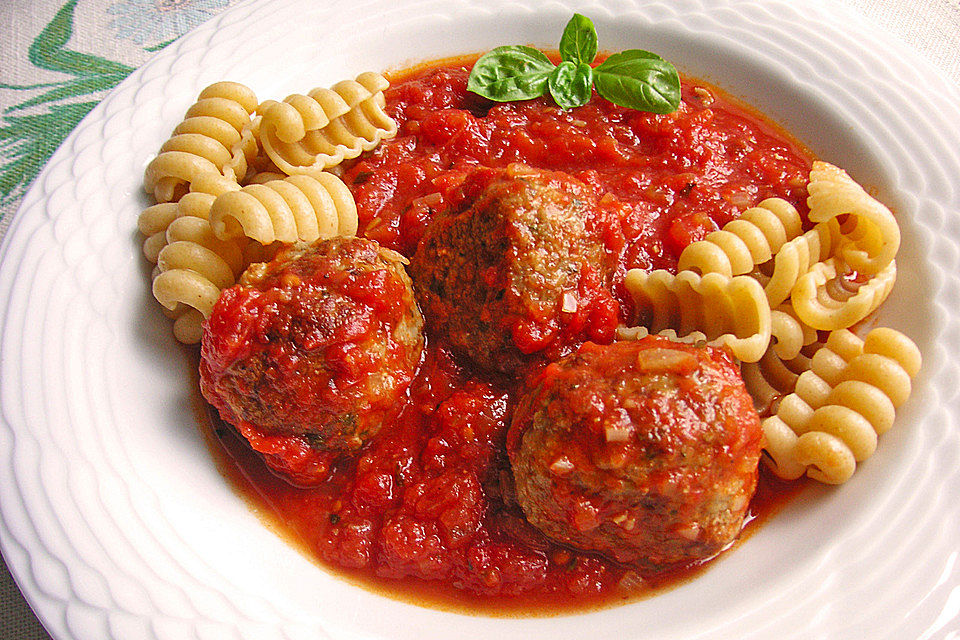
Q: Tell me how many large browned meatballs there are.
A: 3